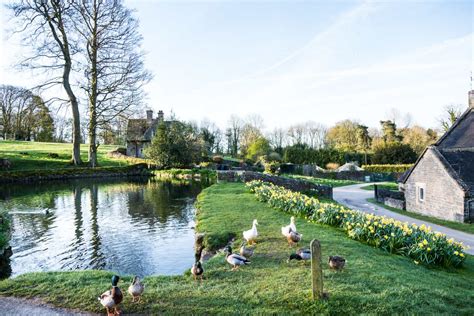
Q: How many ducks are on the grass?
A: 10